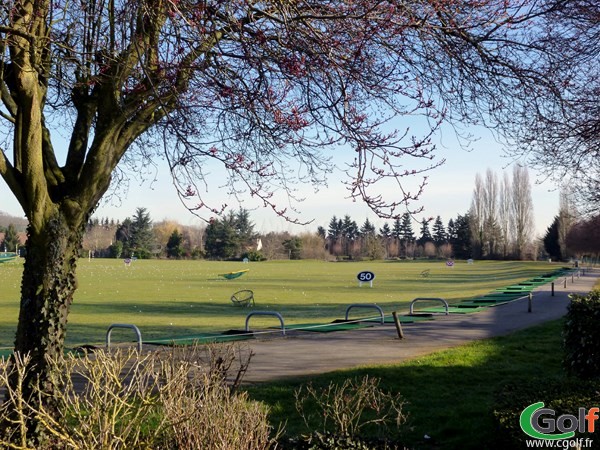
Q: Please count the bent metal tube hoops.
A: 4